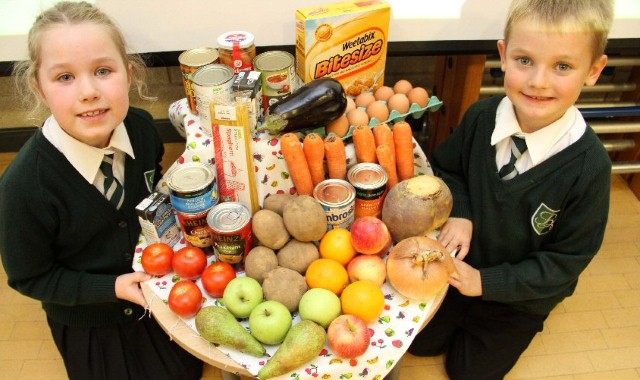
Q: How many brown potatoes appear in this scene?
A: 6